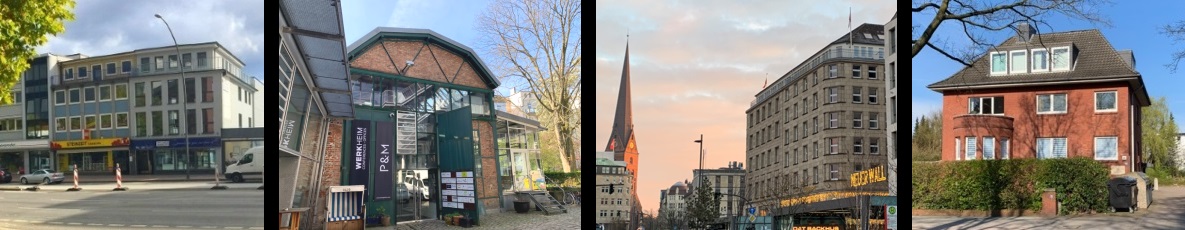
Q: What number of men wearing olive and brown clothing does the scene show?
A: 0